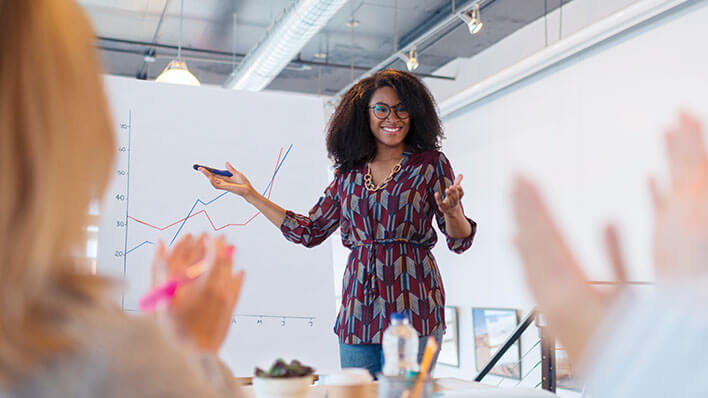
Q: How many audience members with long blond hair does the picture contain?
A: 1